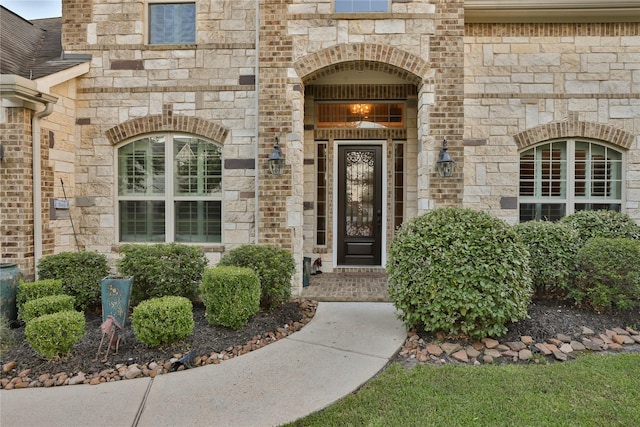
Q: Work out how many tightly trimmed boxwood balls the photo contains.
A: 5